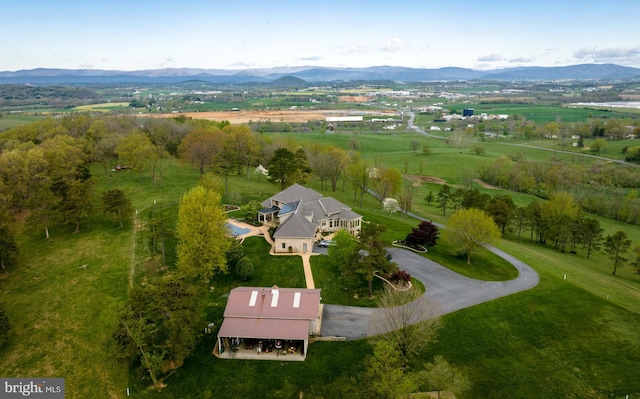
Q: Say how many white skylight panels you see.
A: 3